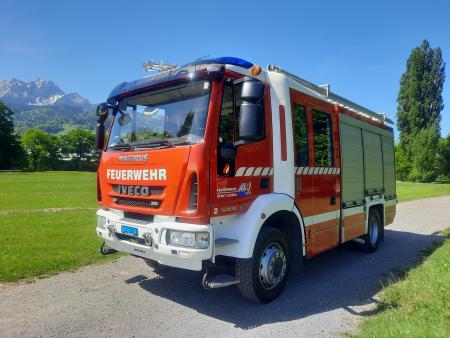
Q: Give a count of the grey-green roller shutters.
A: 3